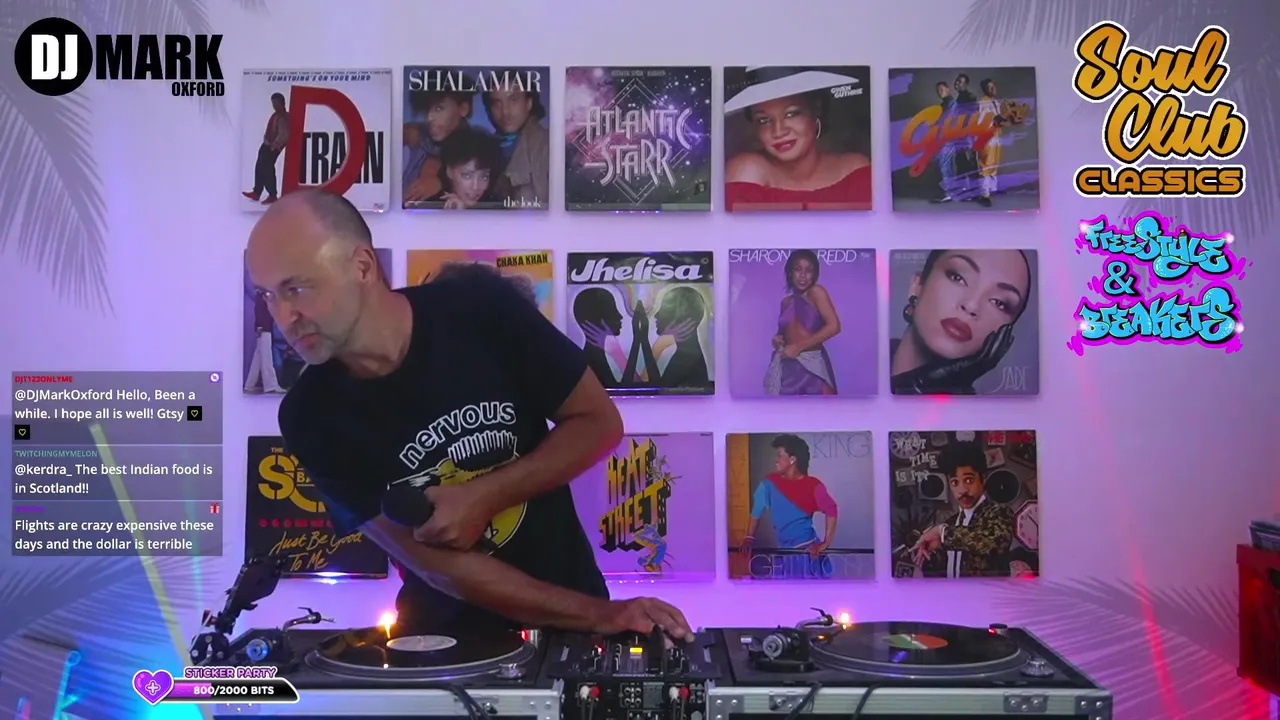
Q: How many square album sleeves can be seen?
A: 14